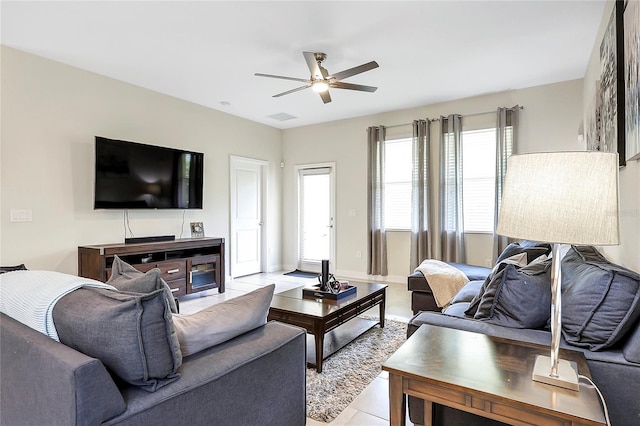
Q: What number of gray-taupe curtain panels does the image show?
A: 4